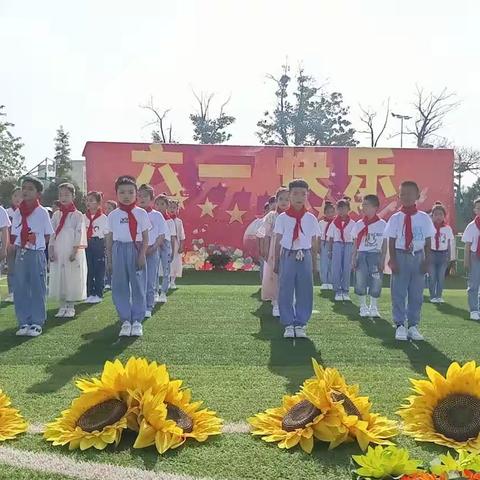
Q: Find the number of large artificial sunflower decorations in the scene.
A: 6